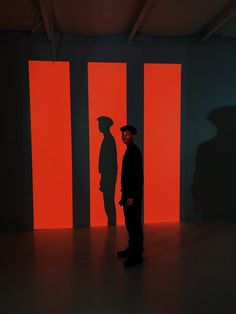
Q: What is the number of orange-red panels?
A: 3